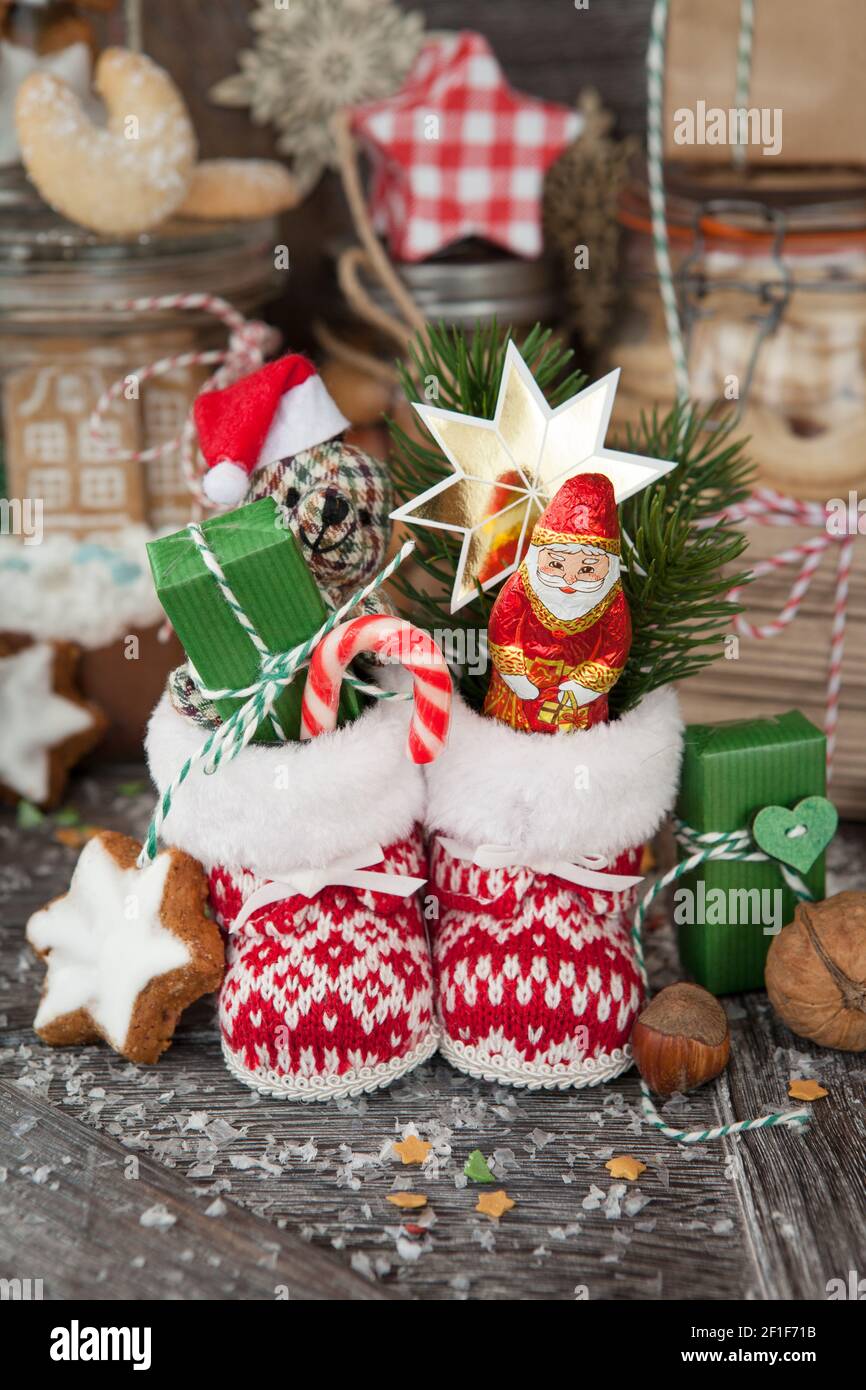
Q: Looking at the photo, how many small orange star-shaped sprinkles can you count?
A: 5